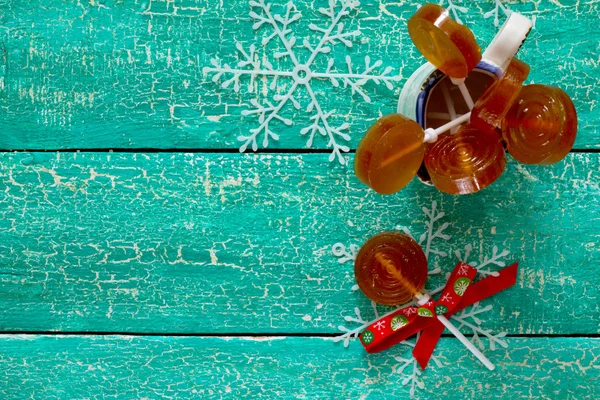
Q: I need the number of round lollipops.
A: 6